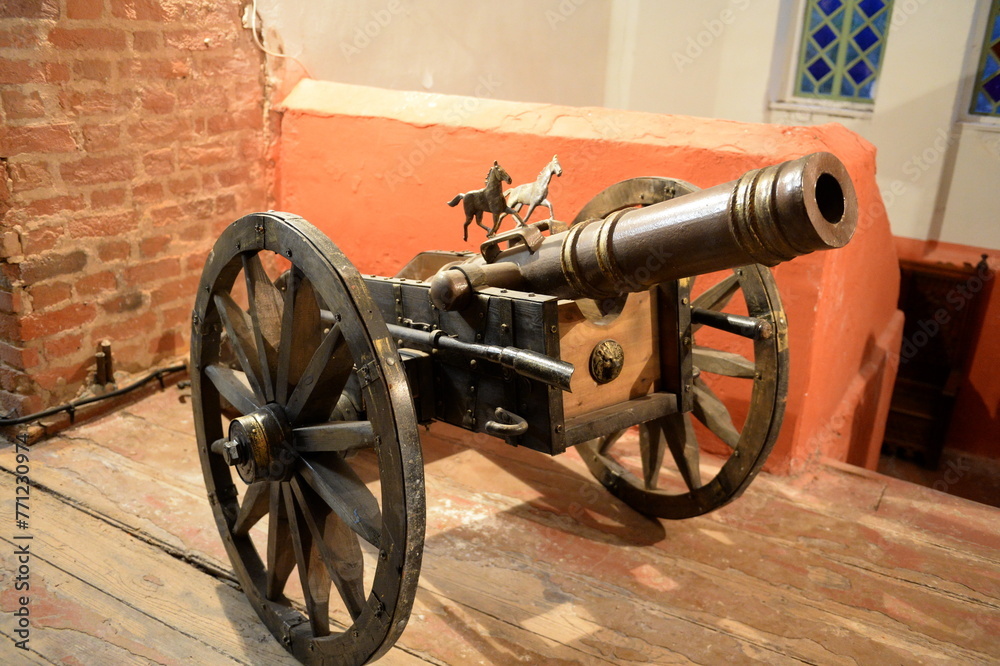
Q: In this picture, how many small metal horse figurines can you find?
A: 2